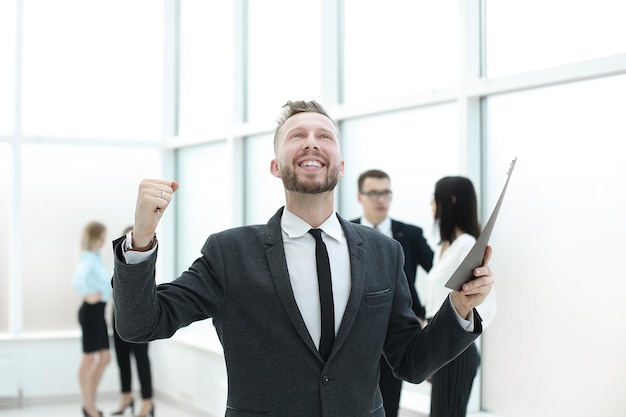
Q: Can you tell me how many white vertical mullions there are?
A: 5